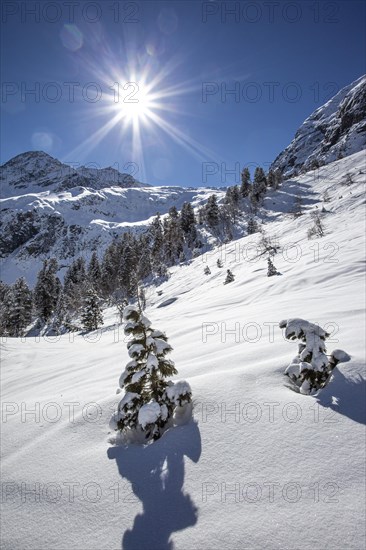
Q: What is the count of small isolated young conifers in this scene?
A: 6